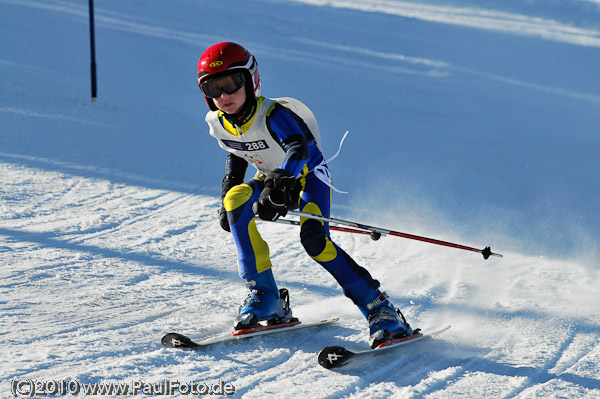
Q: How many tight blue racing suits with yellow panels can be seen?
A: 1